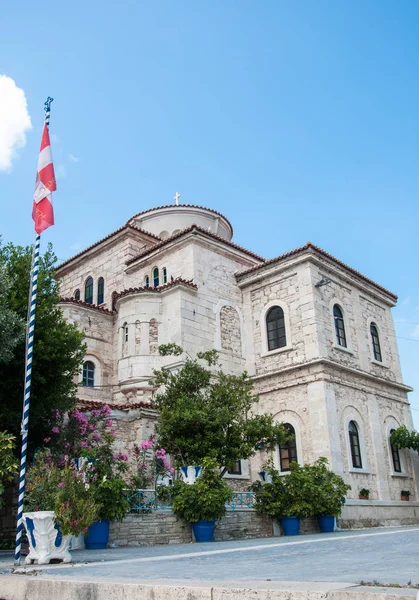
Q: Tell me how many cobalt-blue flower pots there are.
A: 4